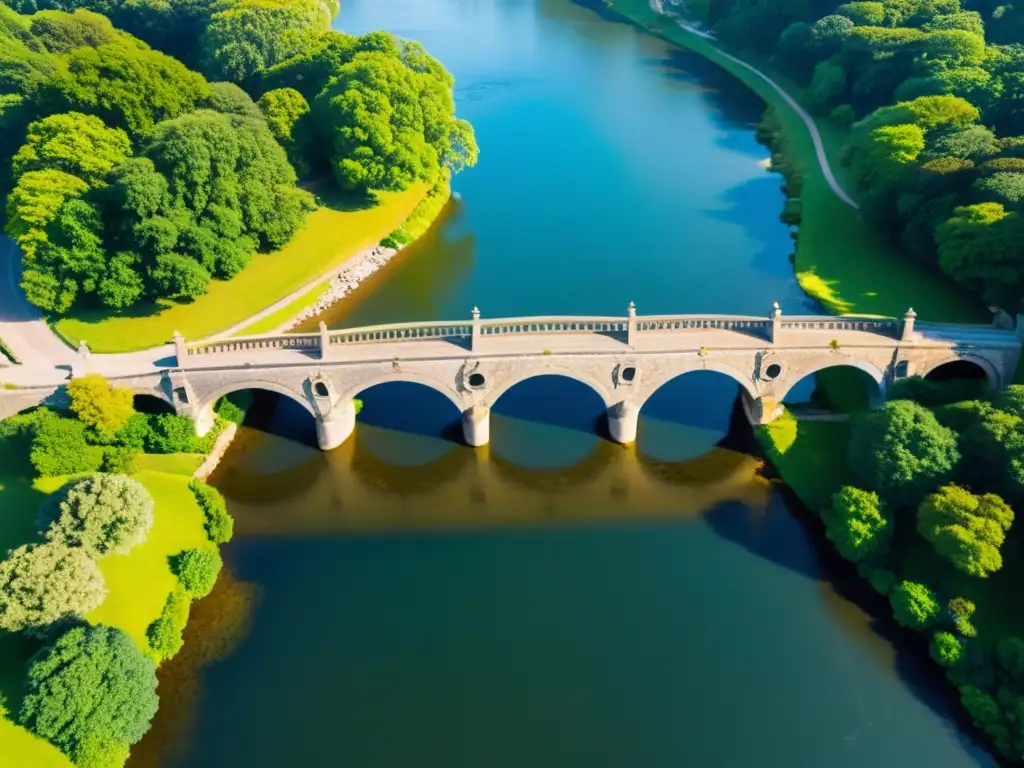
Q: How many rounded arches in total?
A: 7